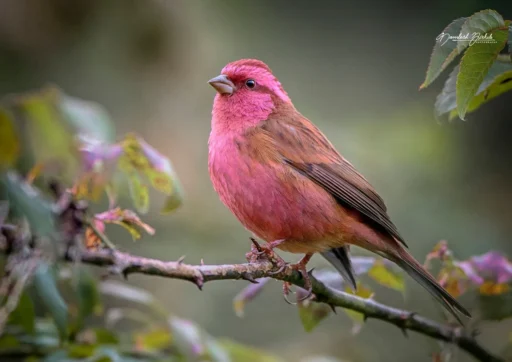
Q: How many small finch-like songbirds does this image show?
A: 1